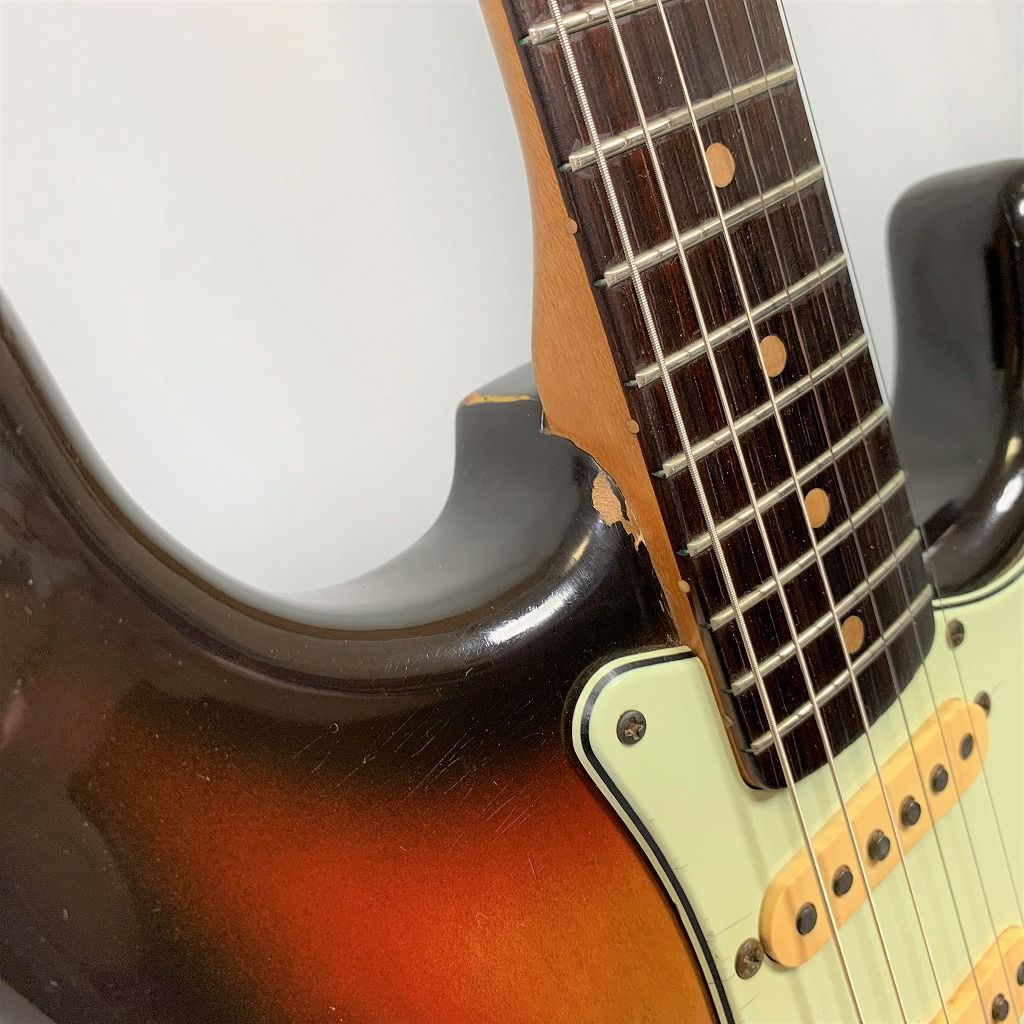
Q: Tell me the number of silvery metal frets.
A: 9